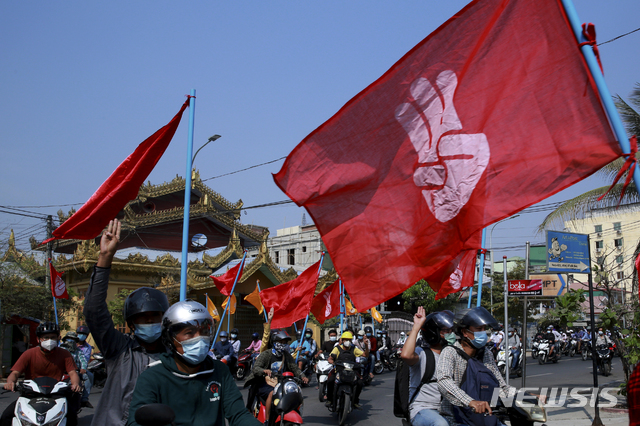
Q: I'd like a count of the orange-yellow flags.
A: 6